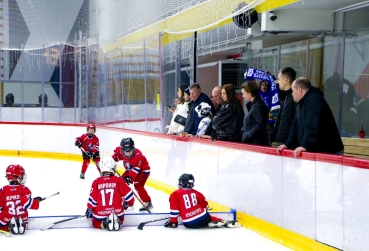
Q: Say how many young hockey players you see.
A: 5